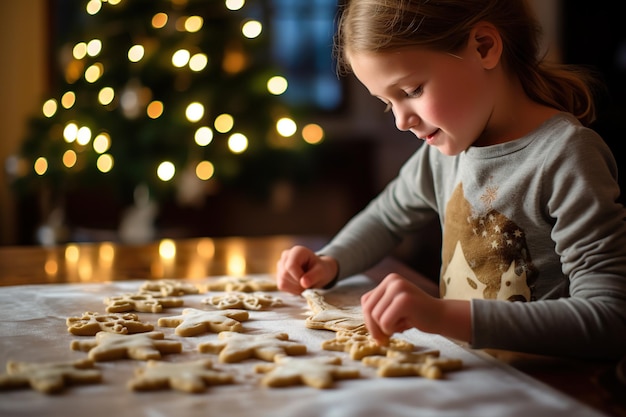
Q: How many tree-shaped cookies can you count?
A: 0